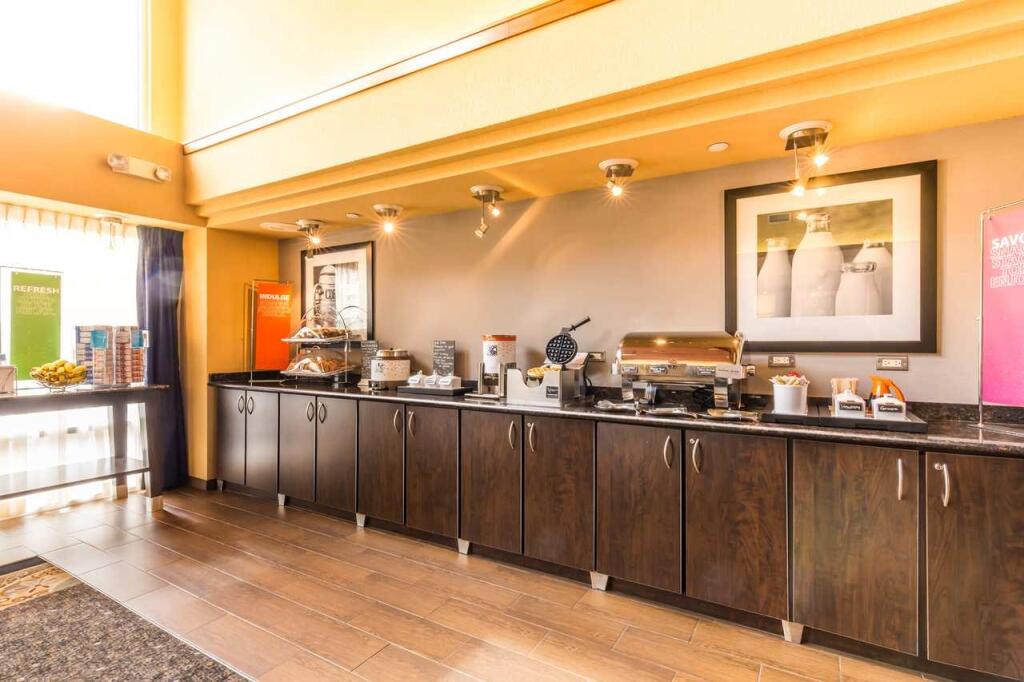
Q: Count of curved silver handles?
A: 12